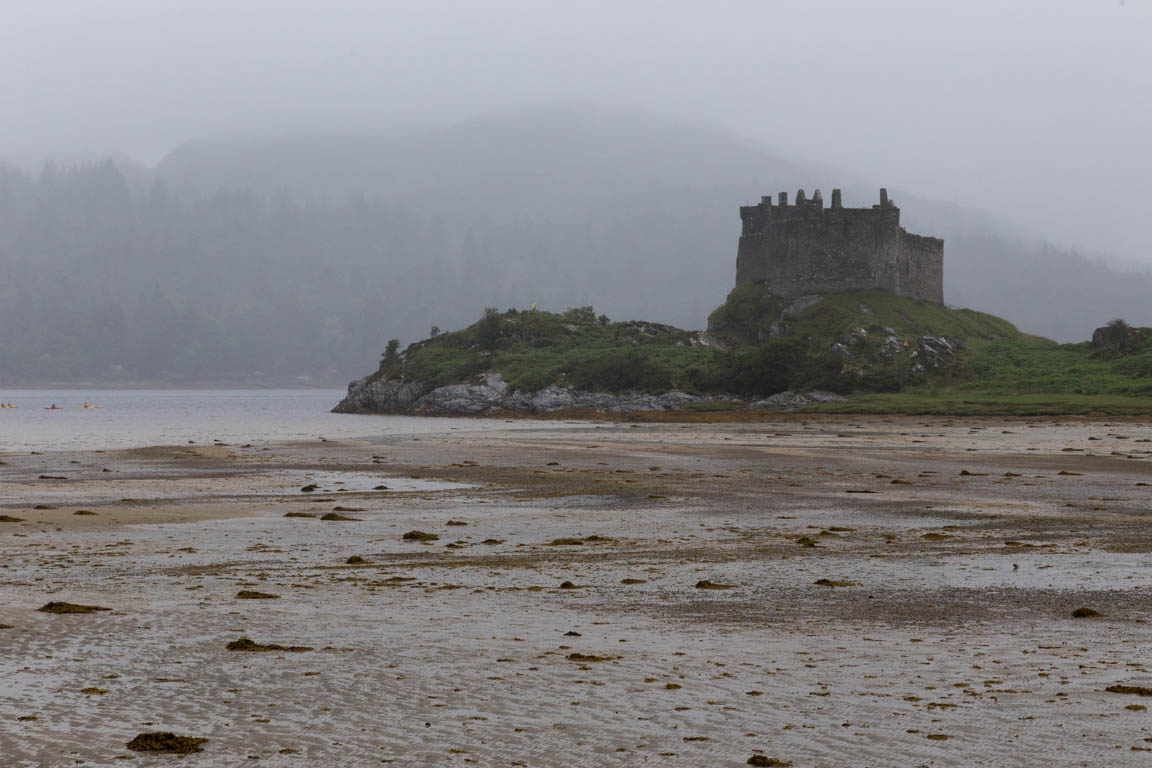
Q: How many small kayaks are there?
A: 3